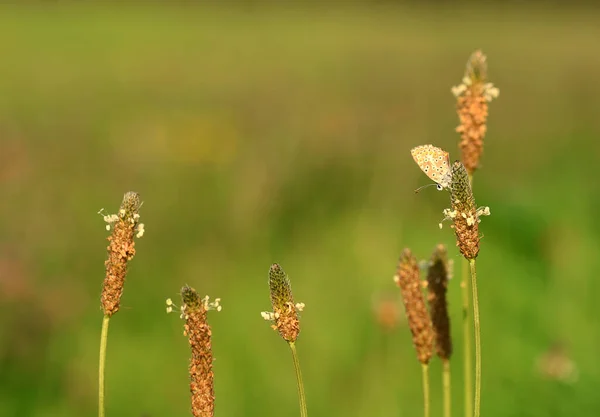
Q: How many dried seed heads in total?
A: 7